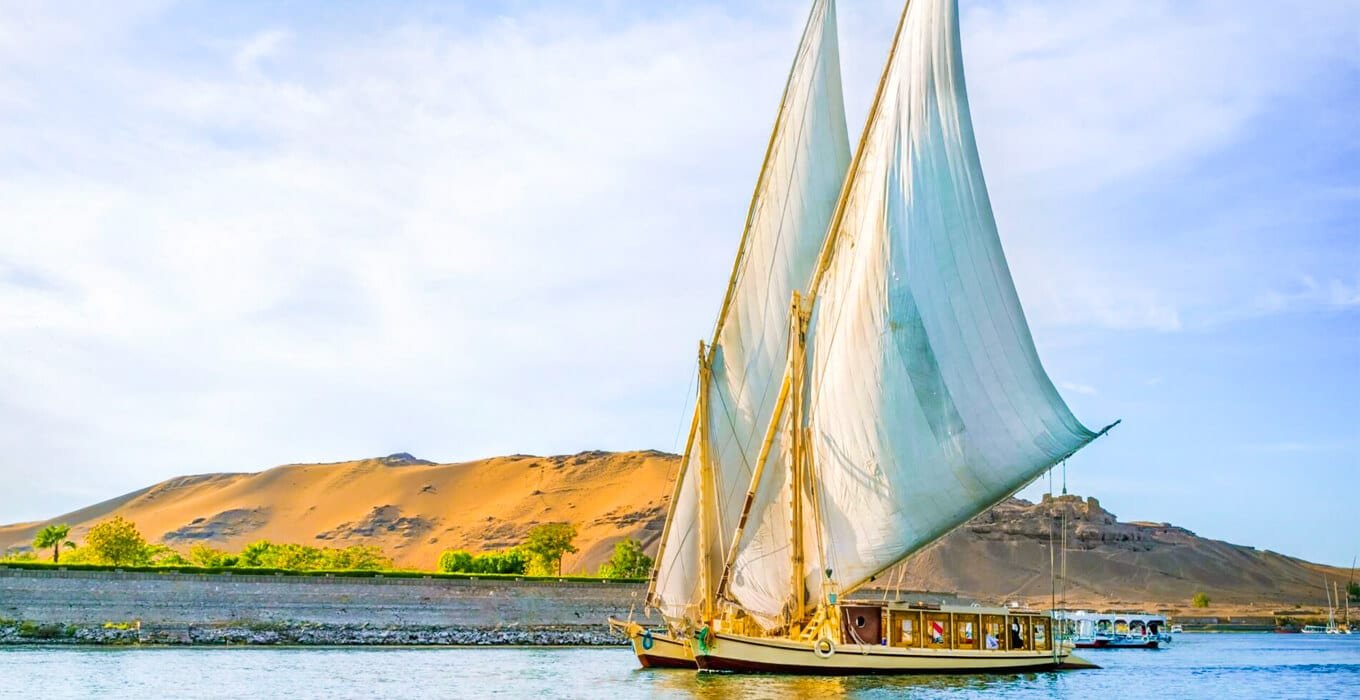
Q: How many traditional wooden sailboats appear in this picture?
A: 2